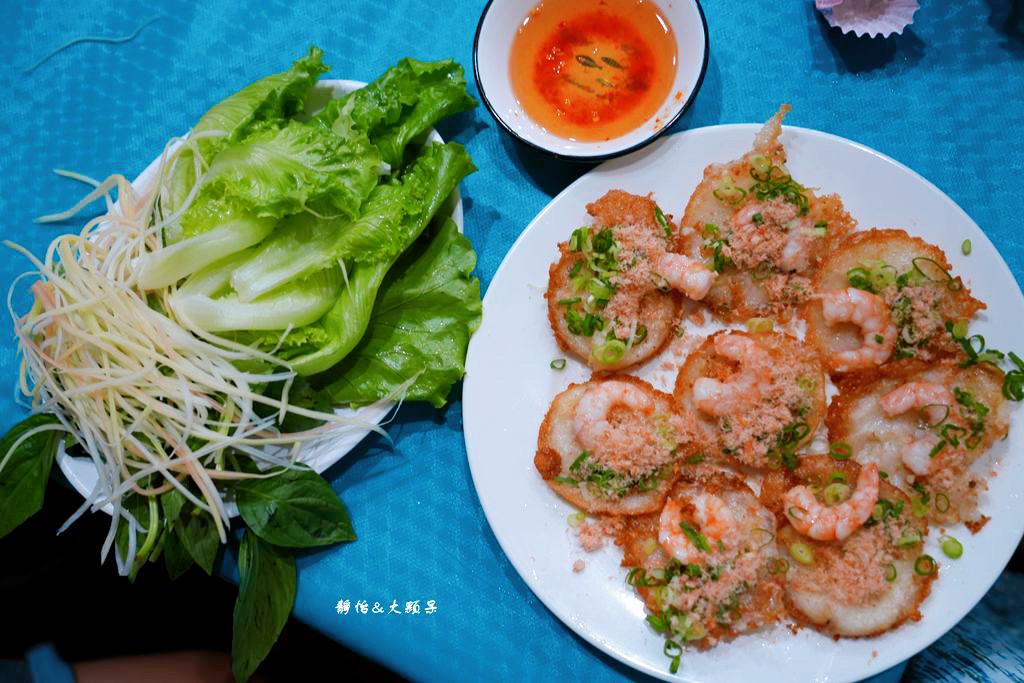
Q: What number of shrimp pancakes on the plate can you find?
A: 8